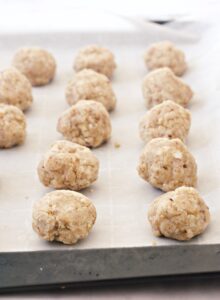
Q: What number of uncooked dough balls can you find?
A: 13